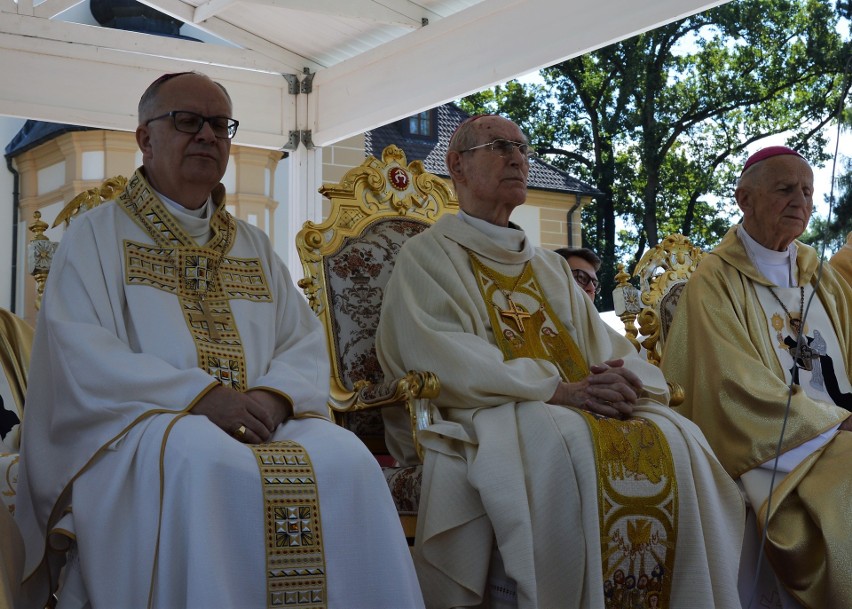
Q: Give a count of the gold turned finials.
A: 2